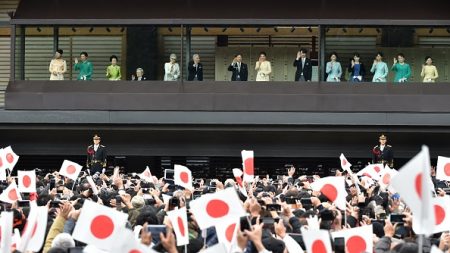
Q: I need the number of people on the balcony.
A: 14